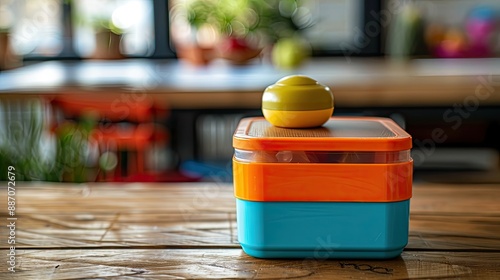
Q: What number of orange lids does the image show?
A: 1